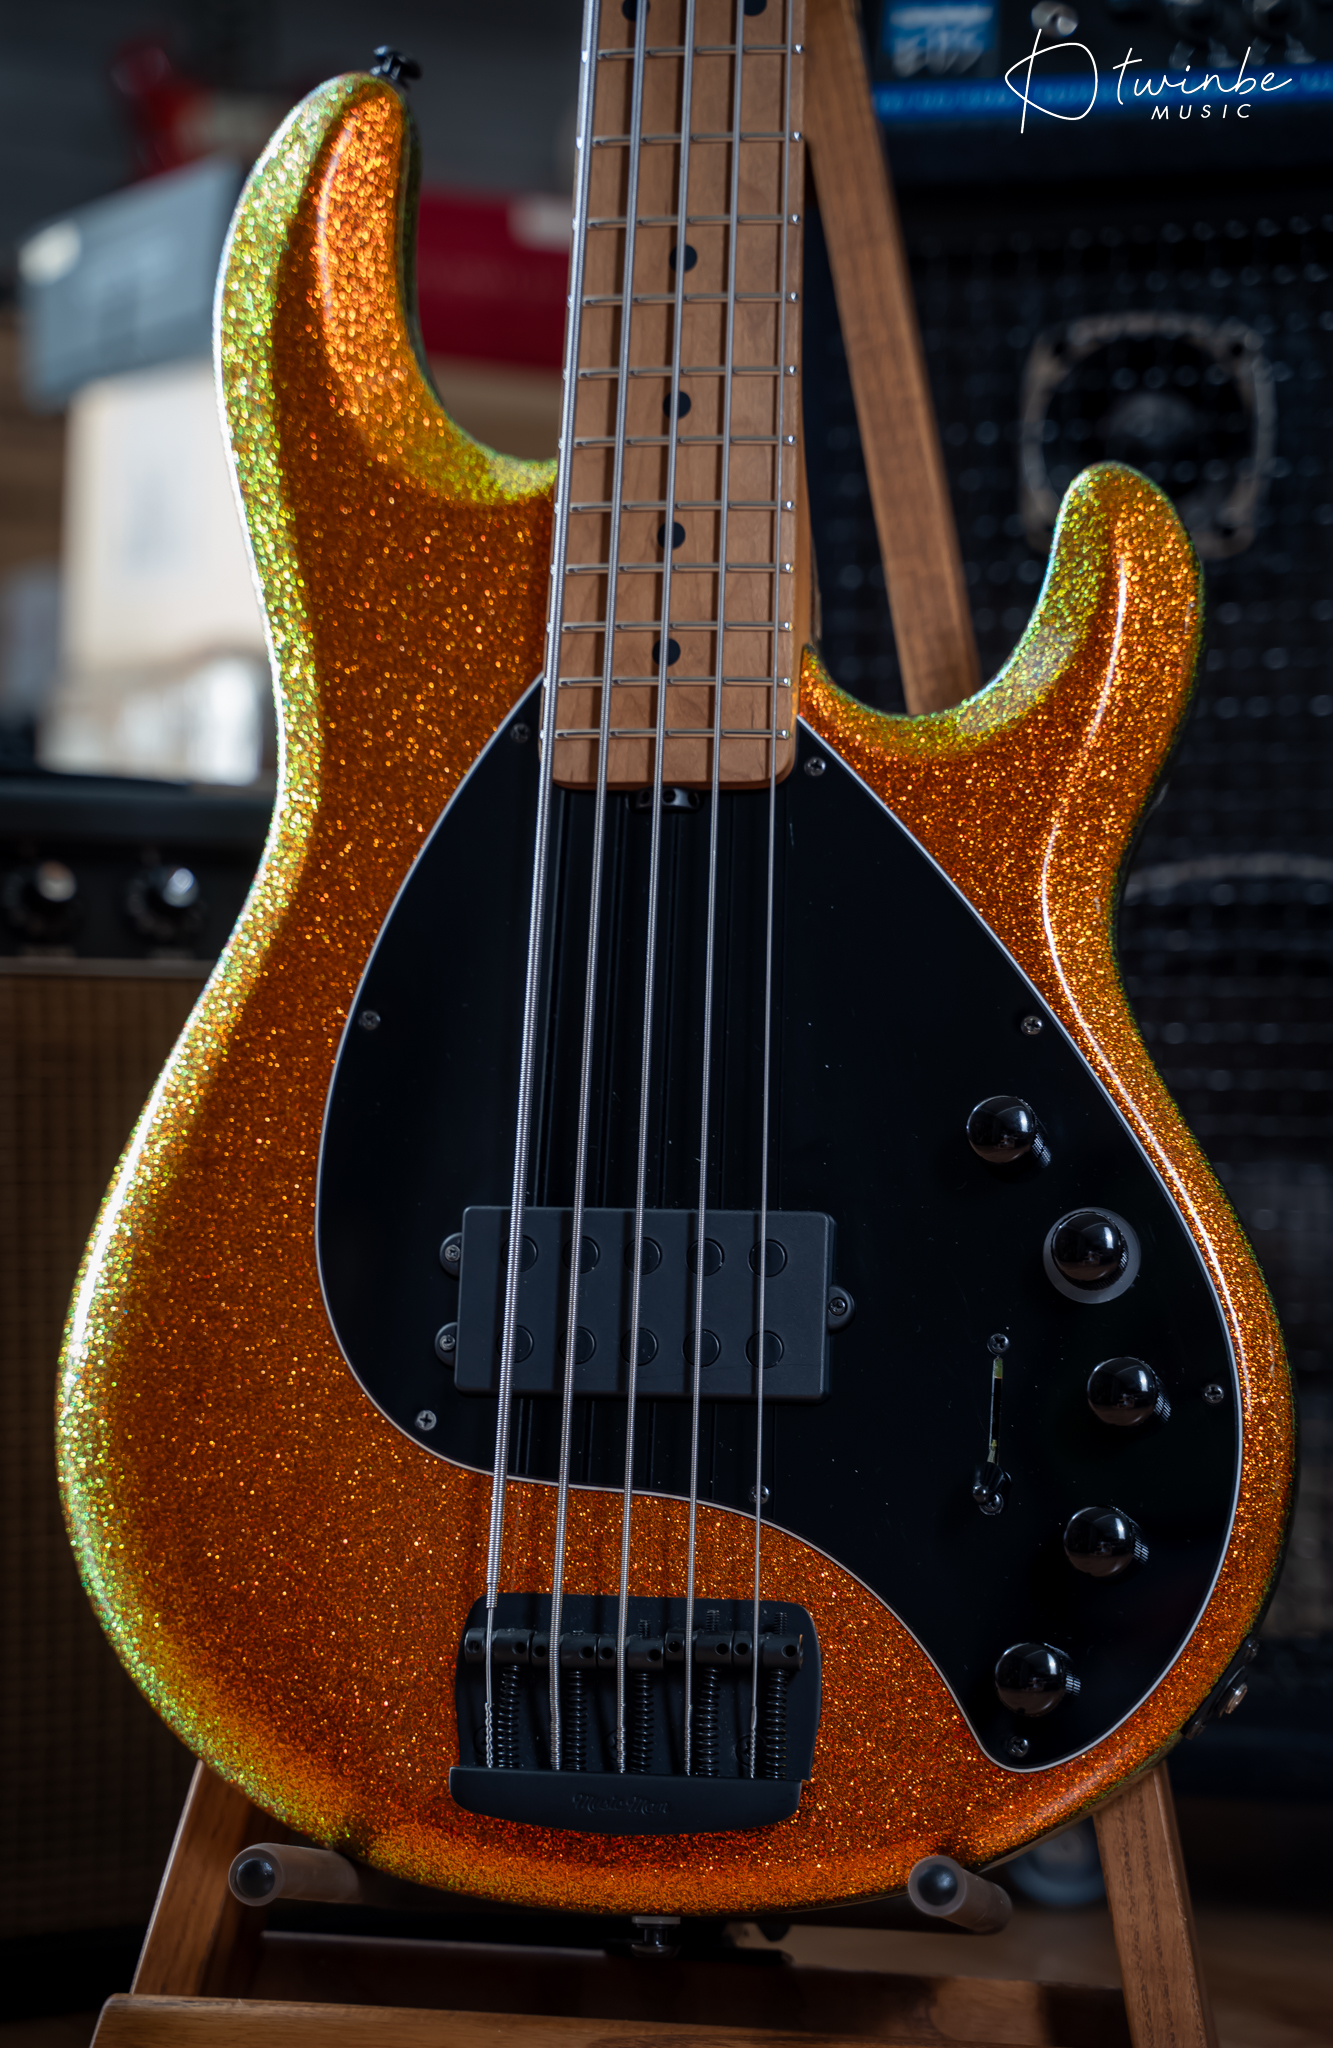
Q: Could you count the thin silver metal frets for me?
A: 11